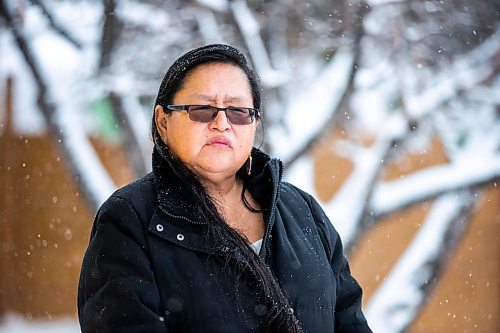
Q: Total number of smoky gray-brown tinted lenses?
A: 2